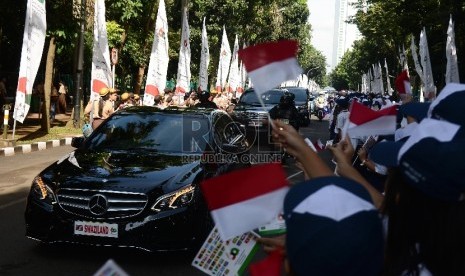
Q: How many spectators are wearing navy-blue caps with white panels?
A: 3